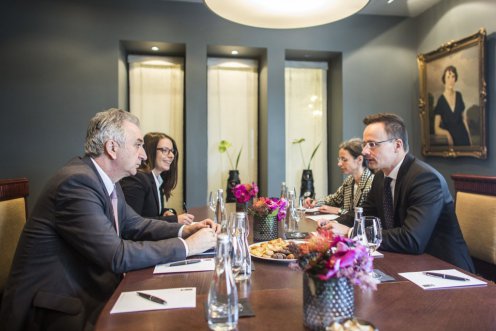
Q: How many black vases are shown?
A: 2